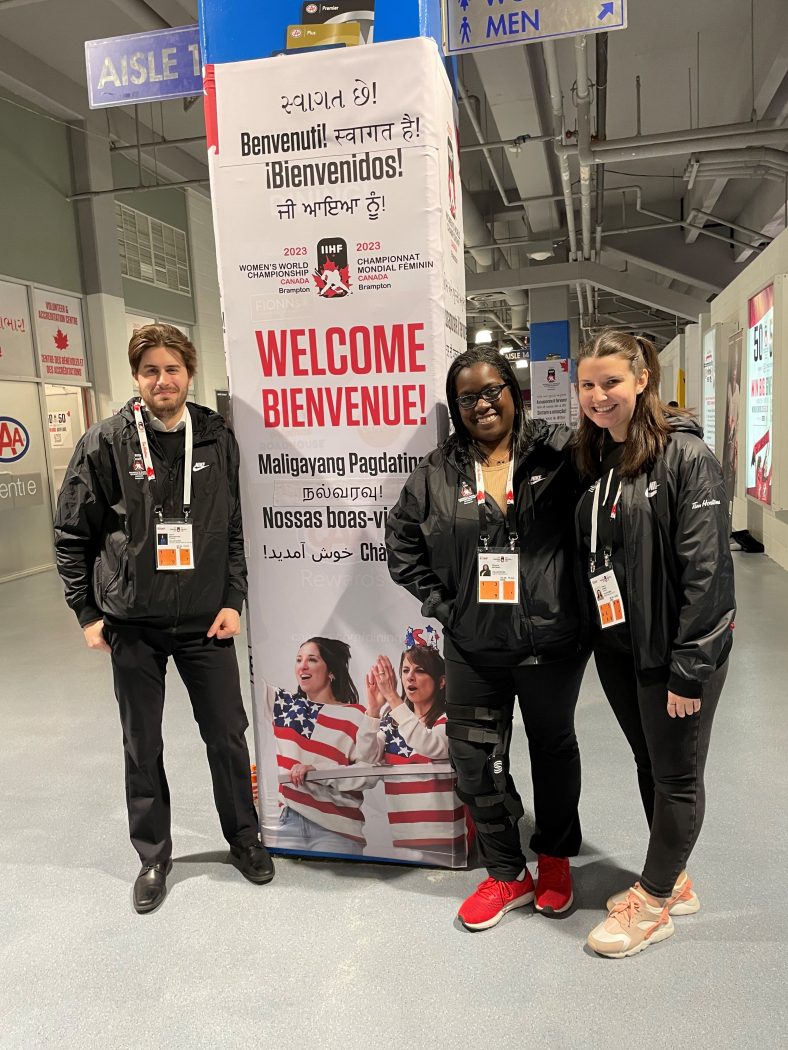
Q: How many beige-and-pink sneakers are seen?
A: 2